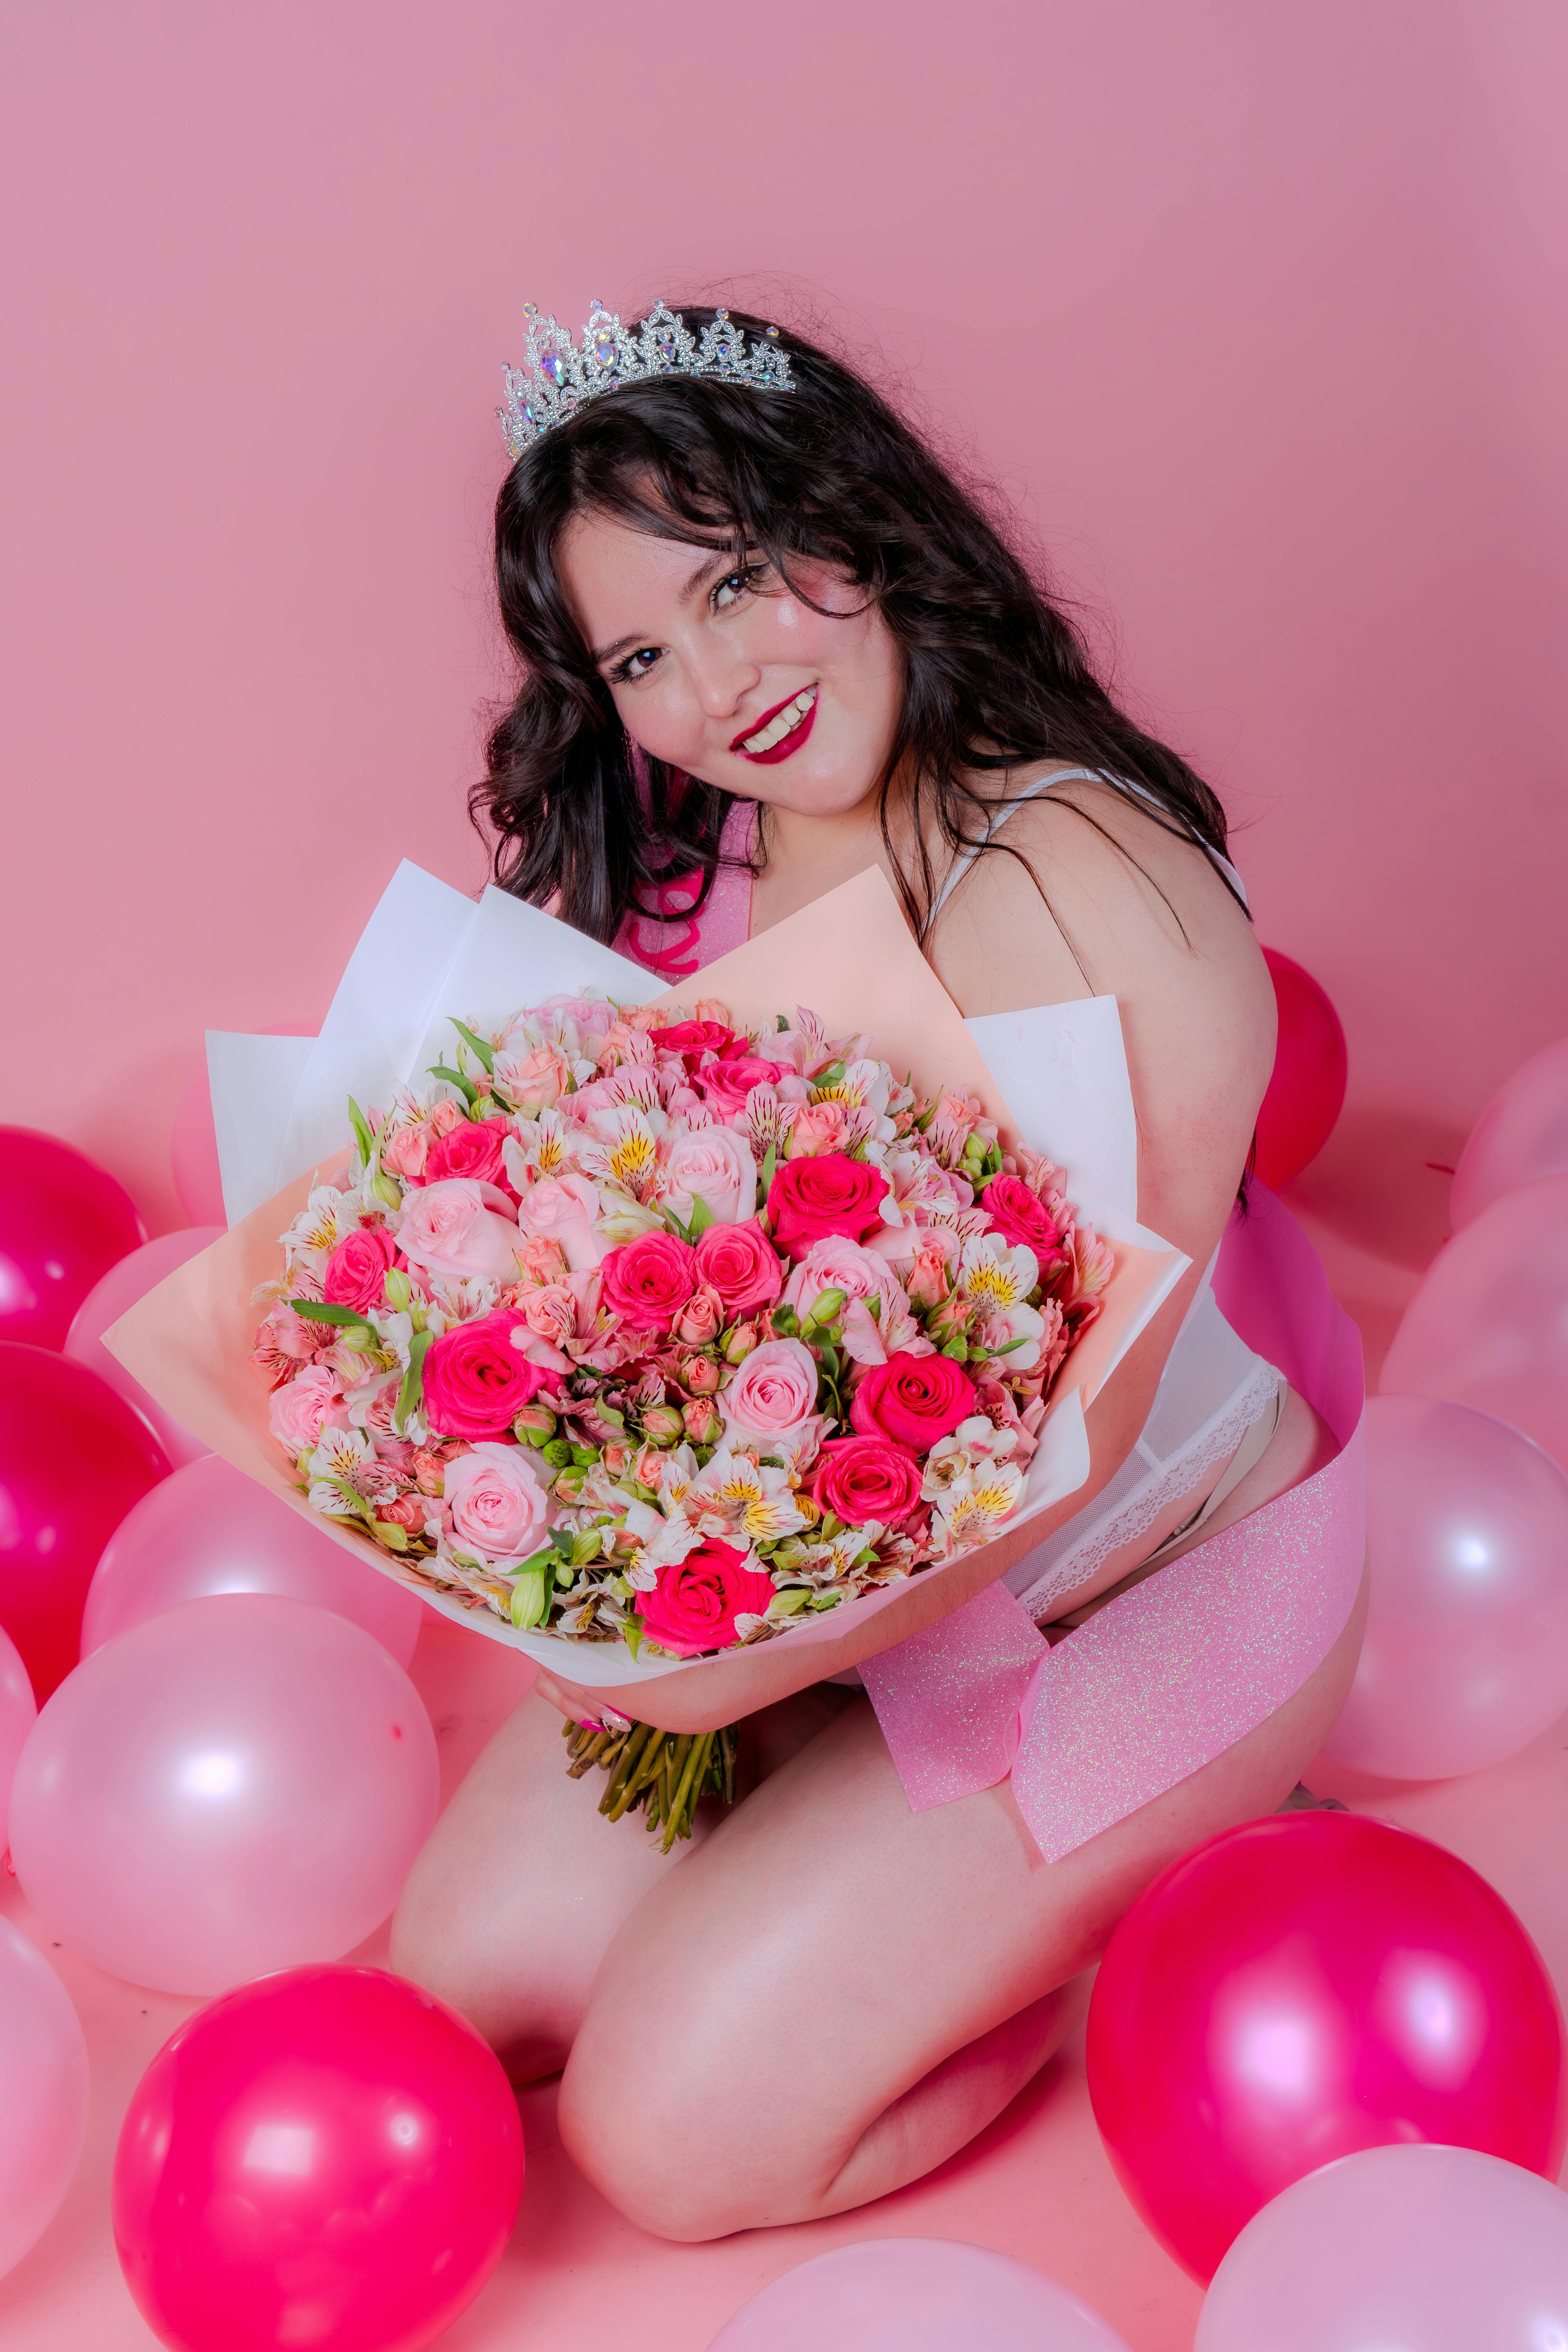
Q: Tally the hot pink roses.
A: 12